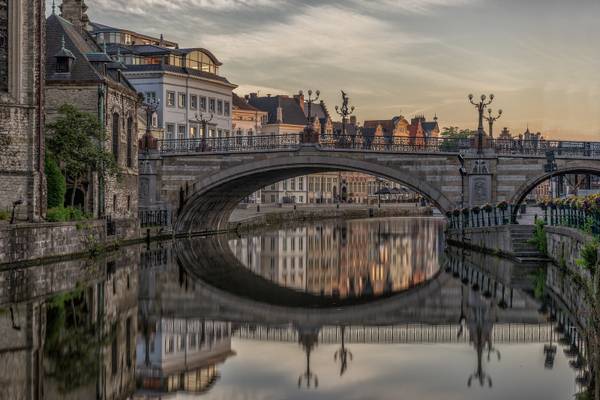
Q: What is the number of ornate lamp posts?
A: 6